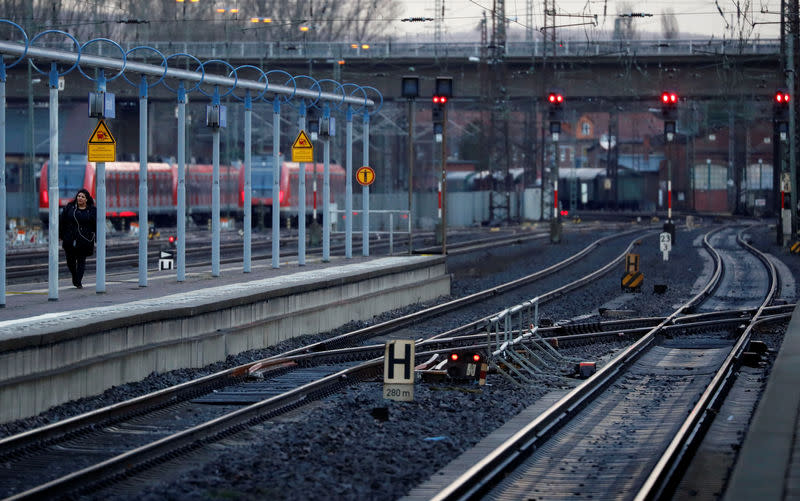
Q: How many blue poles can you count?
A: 12